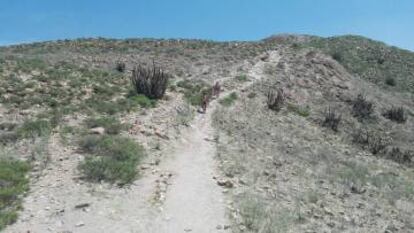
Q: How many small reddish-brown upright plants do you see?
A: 2